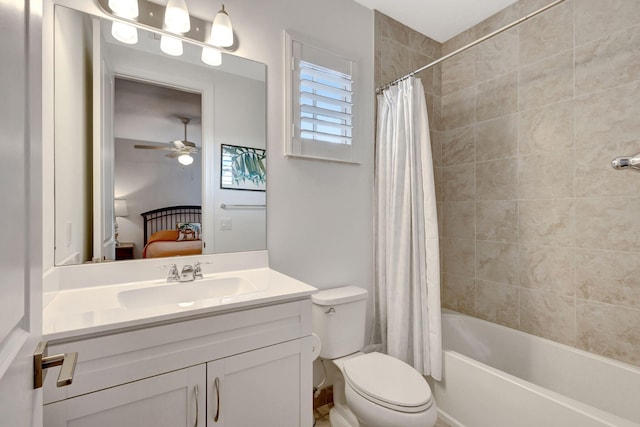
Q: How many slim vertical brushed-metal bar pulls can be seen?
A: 2